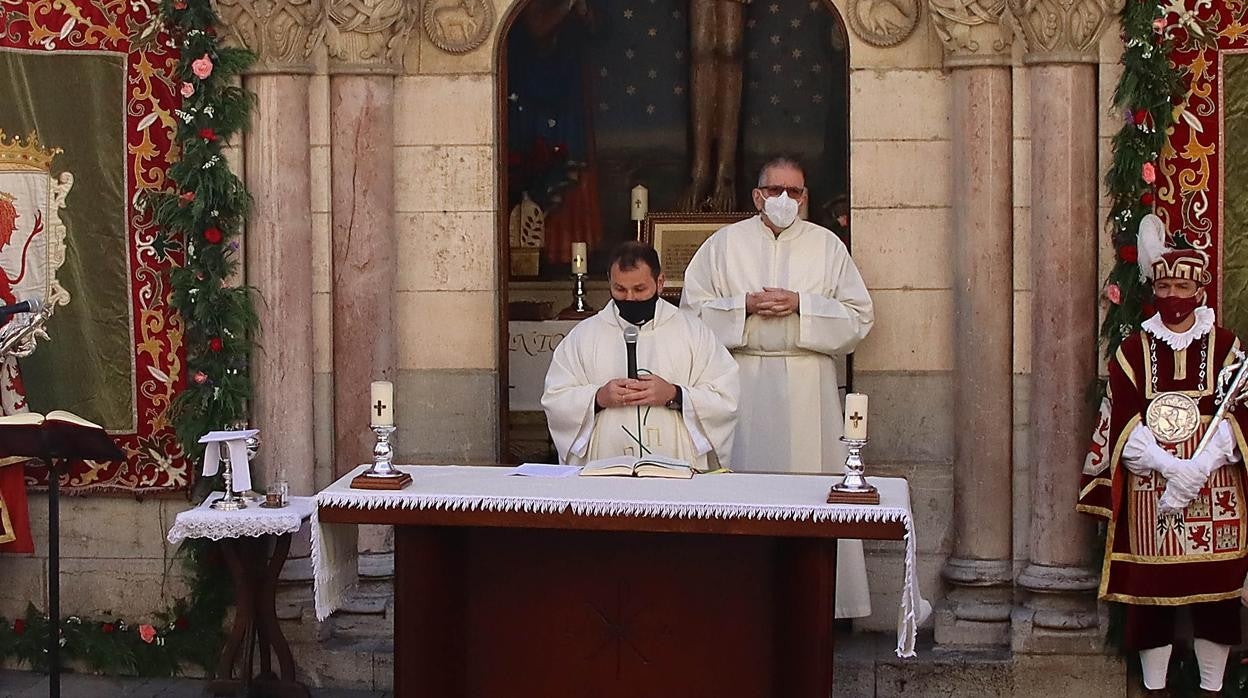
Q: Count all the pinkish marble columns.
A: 4